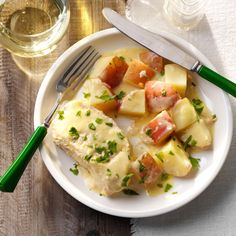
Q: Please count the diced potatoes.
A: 12